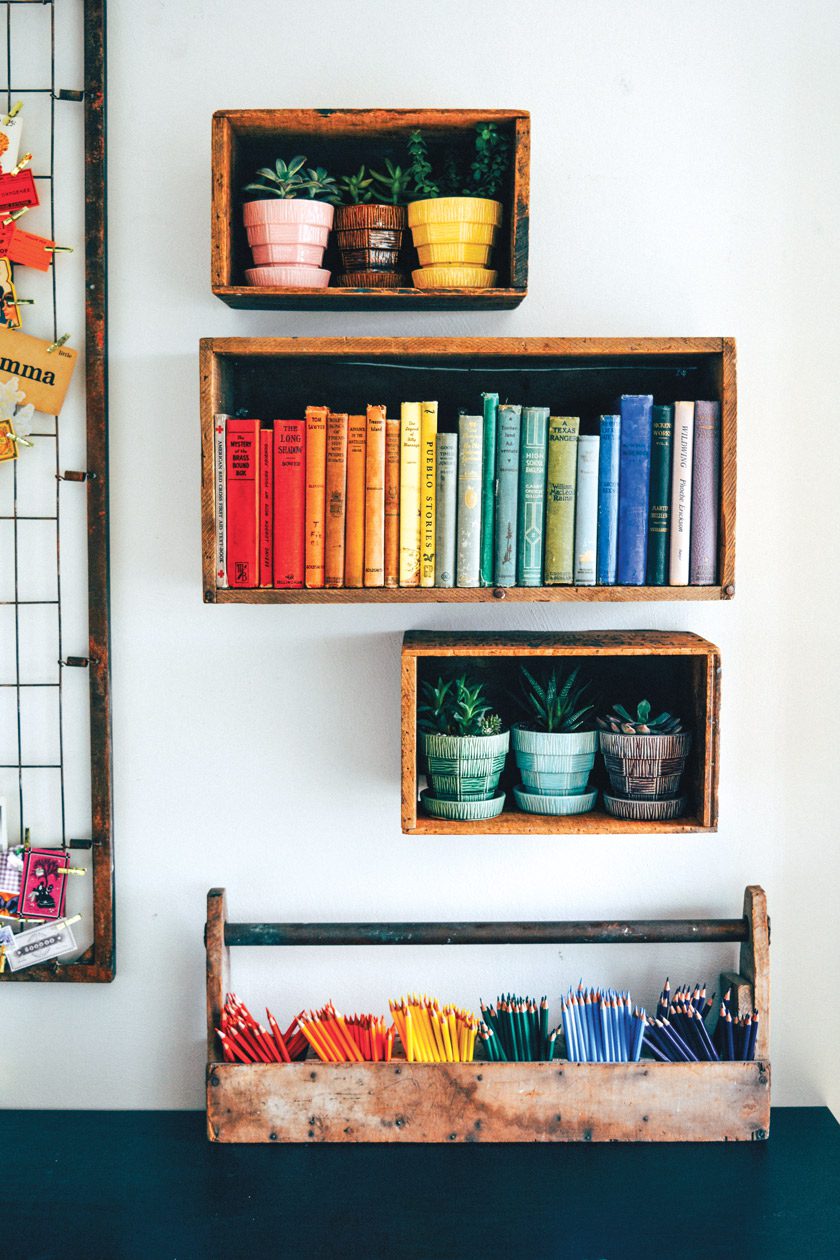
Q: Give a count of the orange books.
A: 5